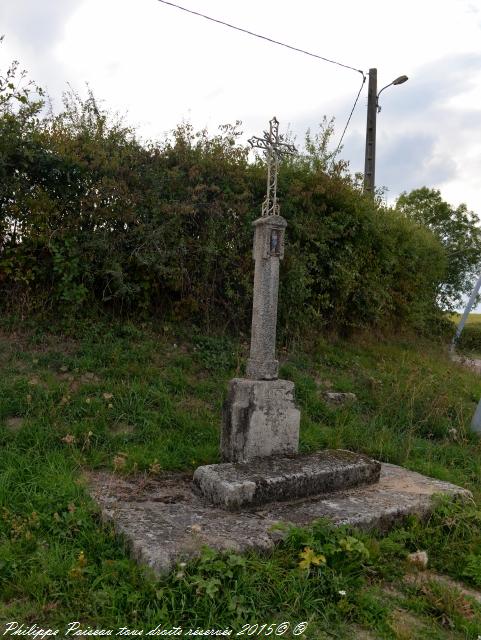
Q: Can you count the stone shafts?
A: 1